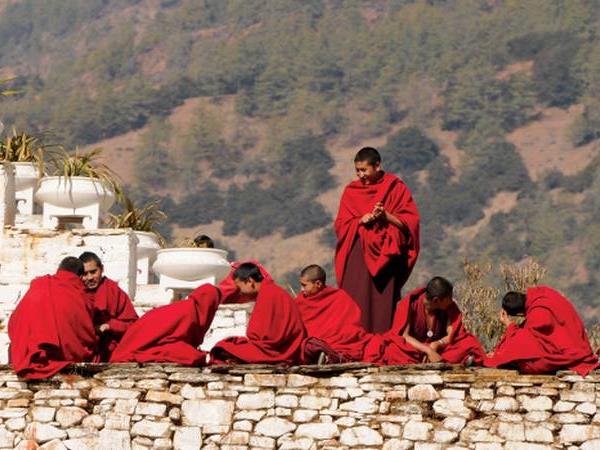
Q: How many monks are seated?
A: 7